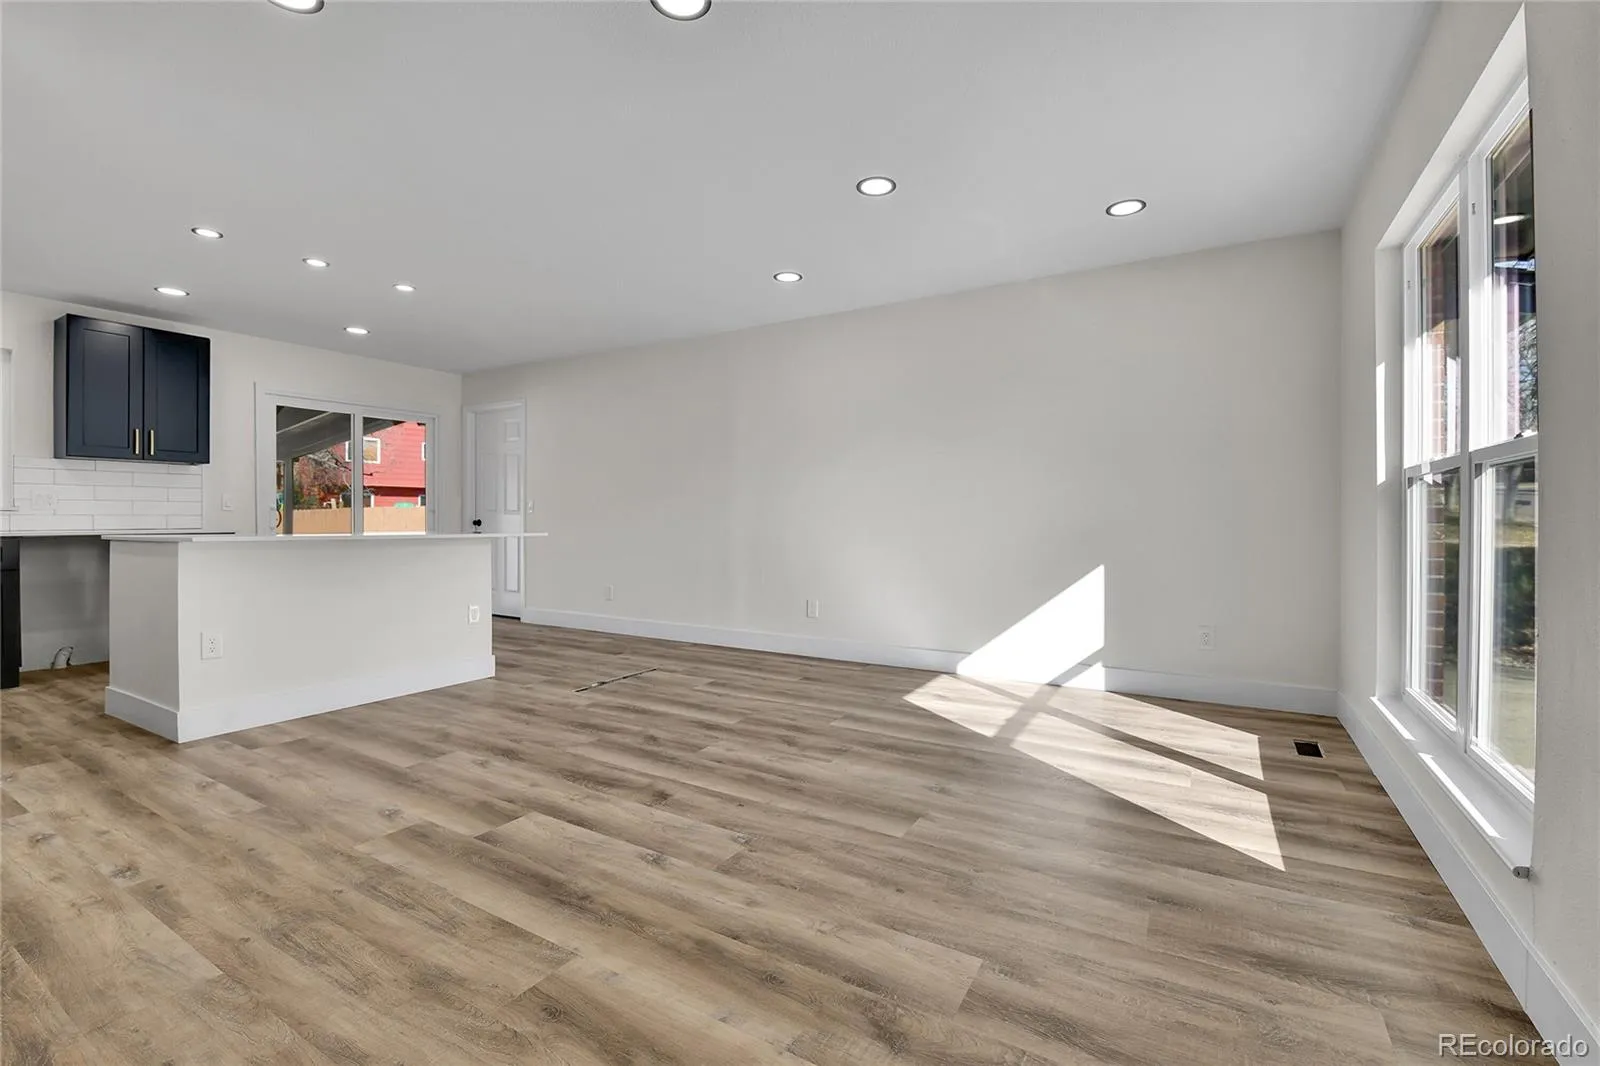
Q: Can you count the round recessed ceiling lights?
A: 10